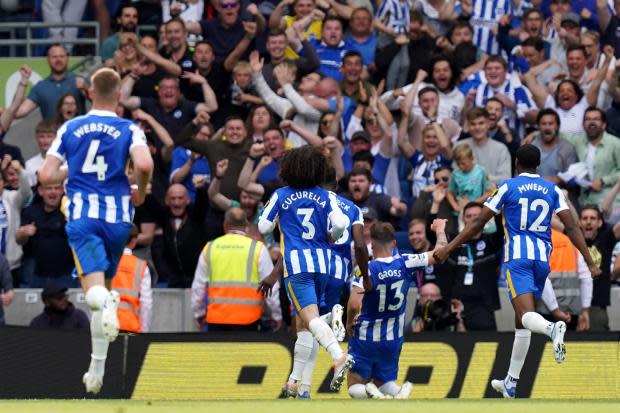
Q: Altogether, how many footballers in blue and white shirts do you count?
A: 5